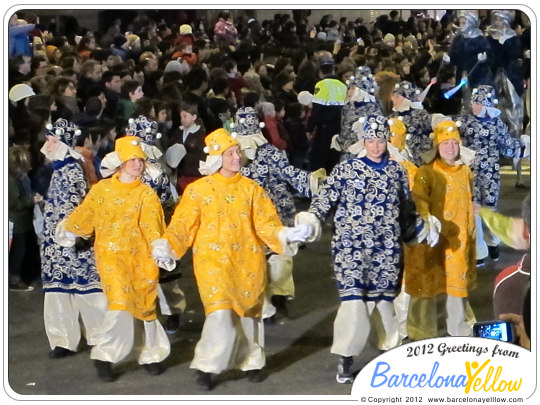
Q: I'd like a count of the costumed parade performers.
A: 13